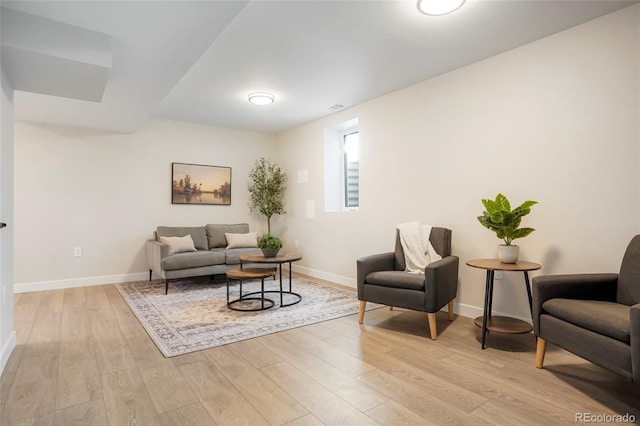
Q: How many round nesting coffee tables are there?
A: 2